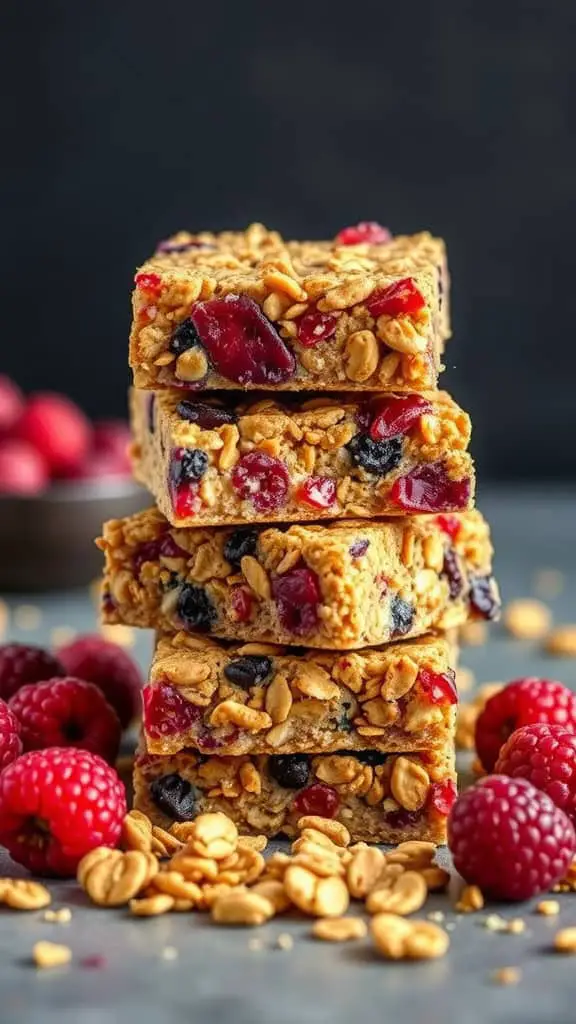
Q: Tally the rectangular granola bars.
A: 5